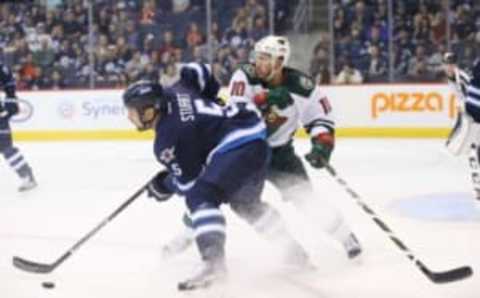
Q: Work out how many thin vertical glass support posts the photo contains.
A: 6